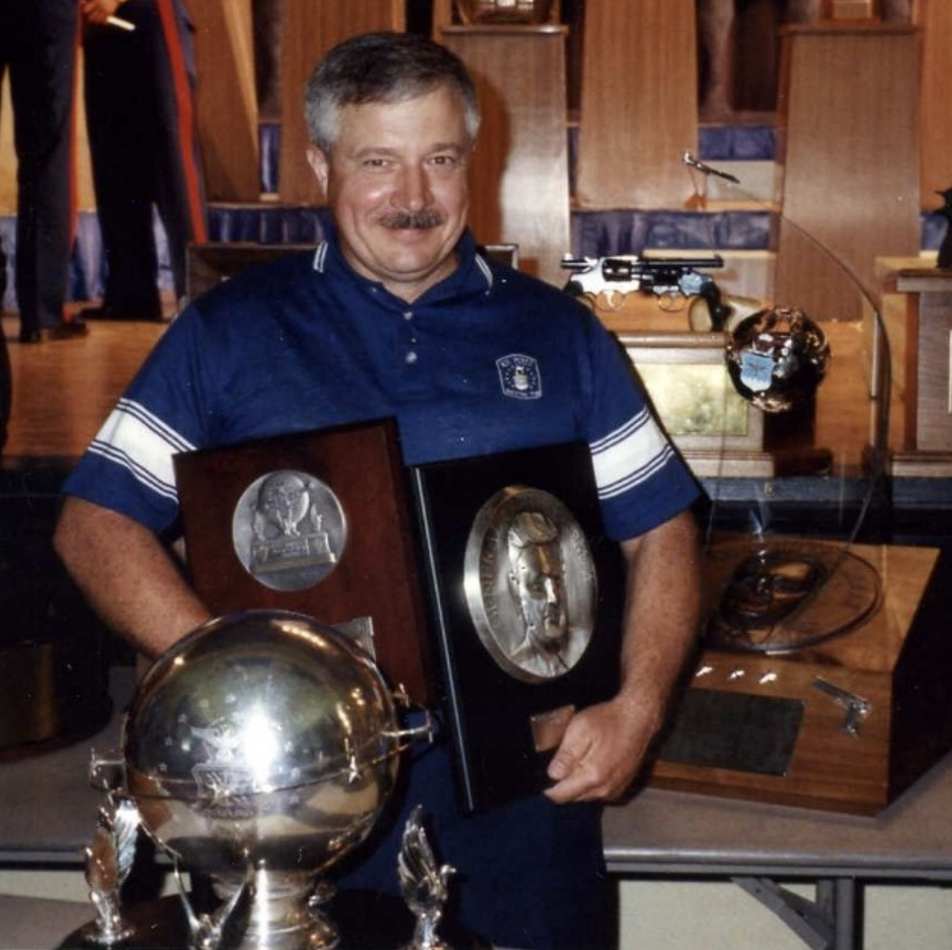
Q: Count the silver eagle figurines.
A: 3